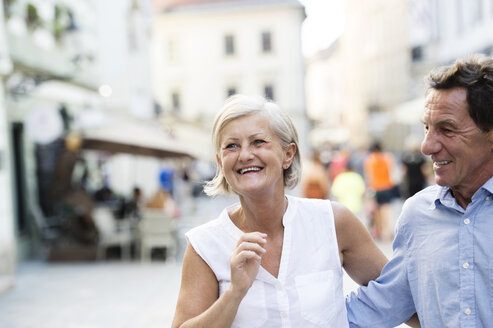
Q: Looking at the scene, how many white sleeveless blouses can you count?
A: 1